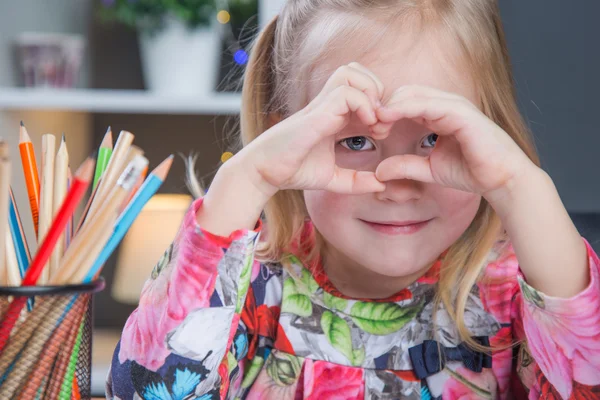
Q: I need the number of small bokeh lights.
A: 3